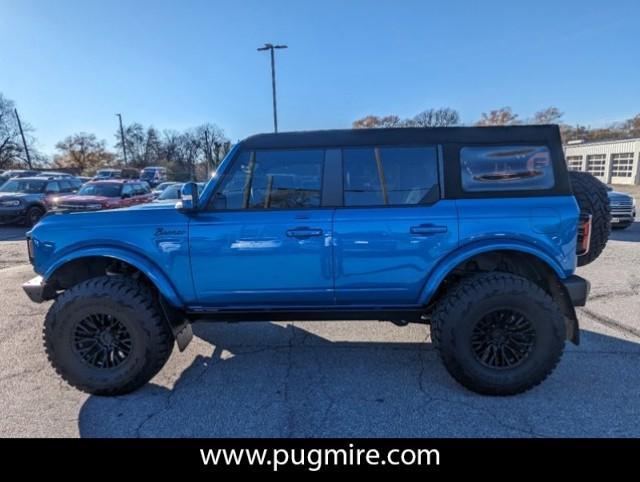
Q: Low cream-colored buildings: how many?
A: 1